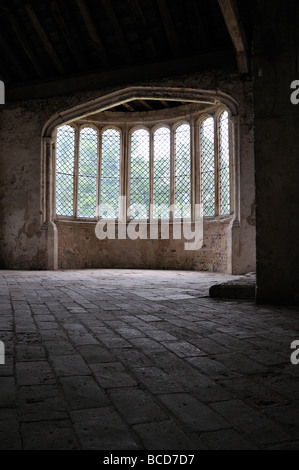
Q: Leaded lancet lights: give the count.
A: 8